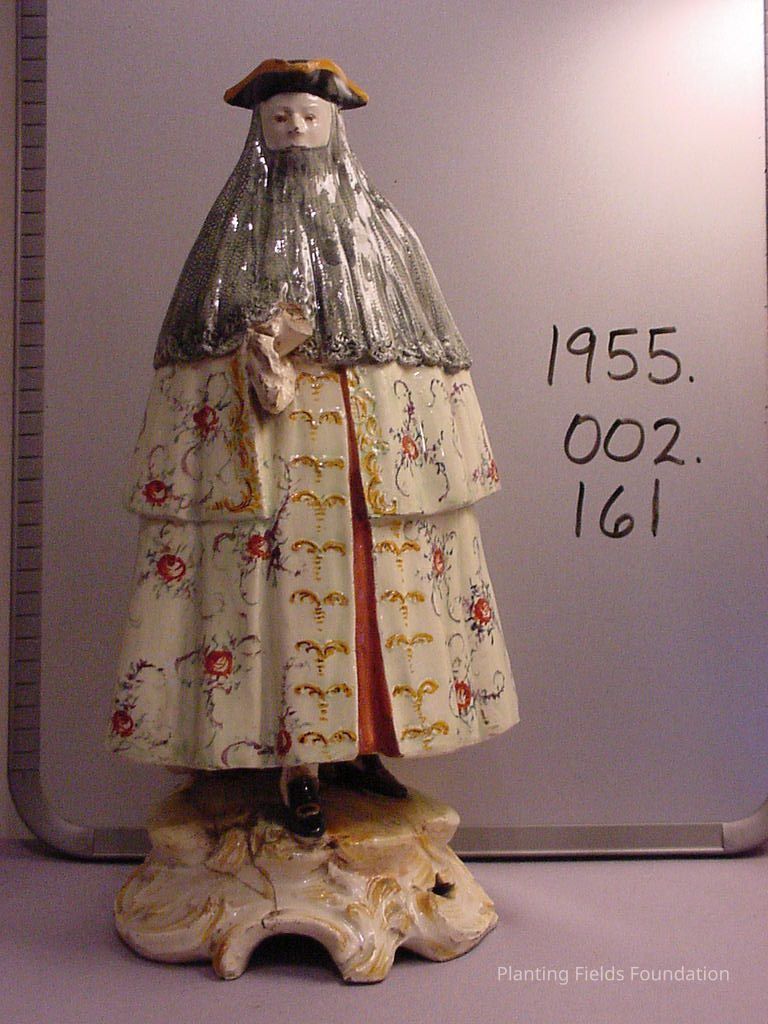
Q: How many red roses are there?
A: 12